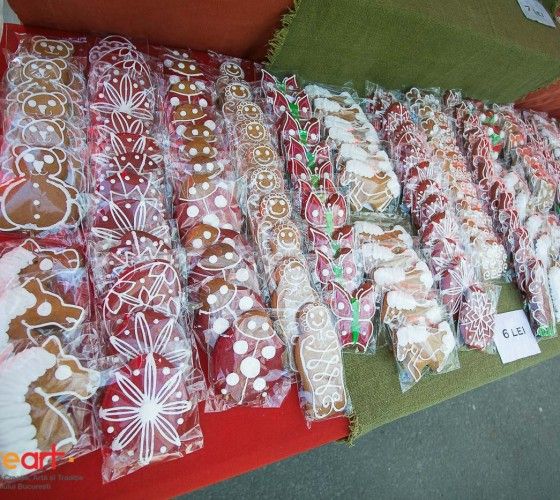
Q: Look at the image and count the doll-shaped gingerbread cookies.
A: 10